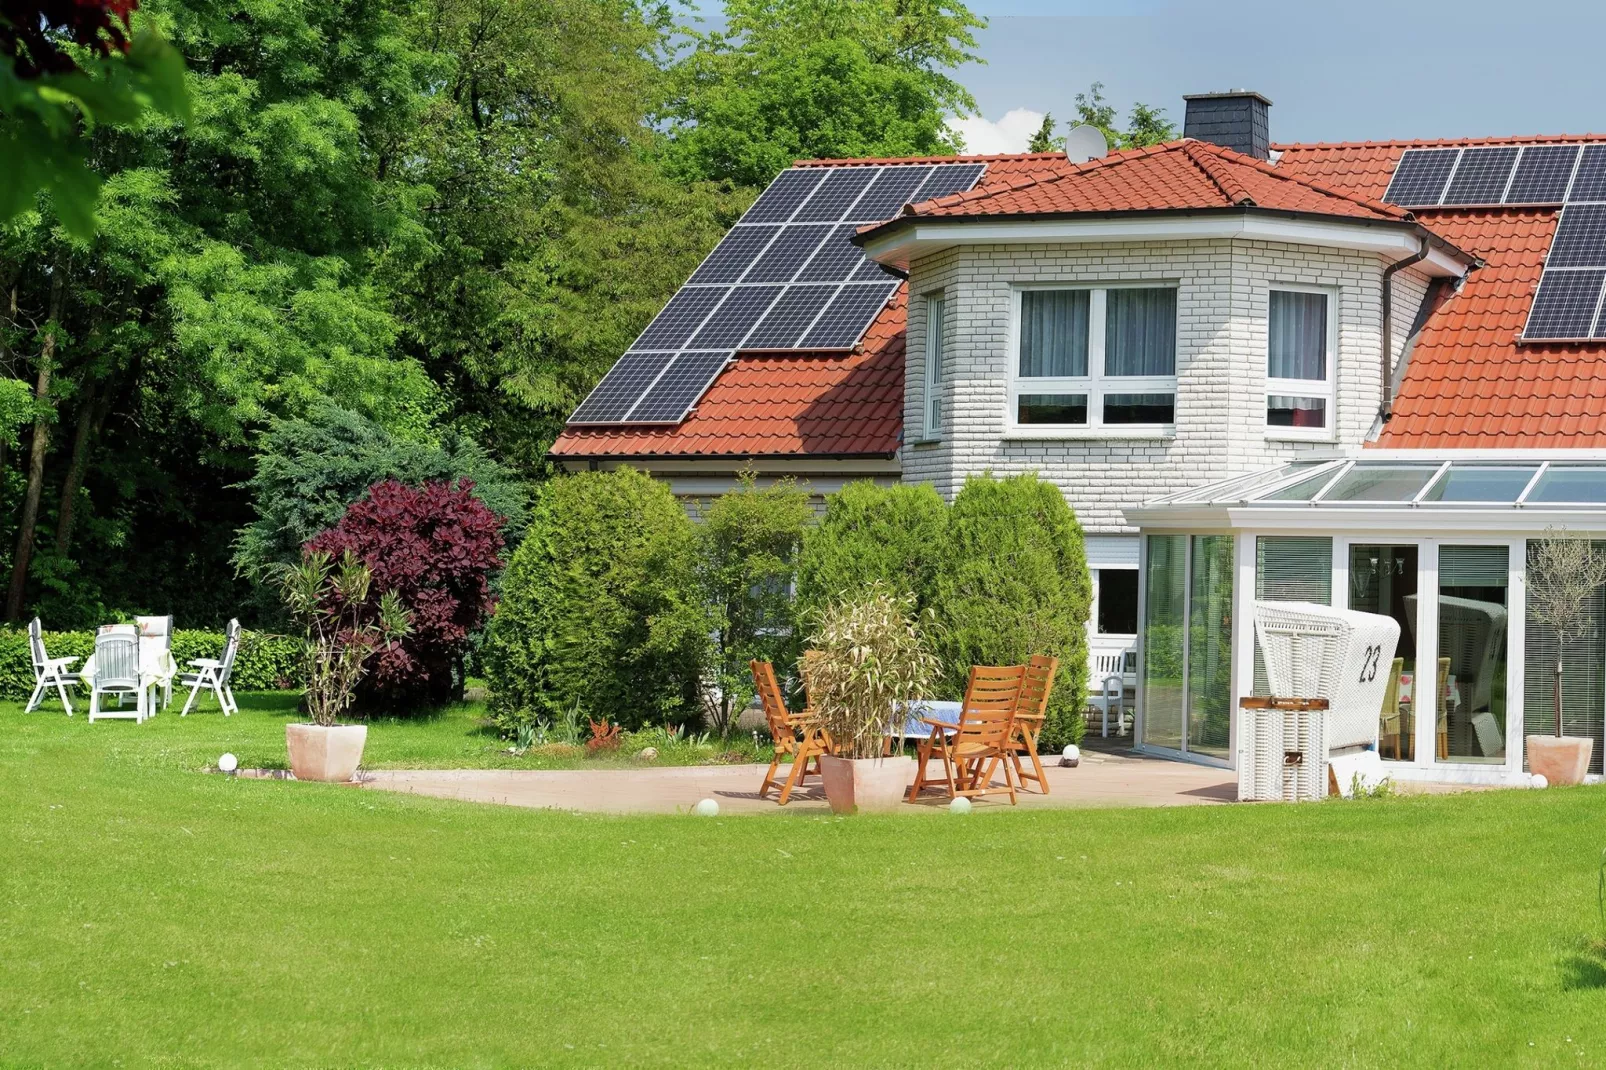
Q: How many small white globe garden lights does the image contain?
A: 5